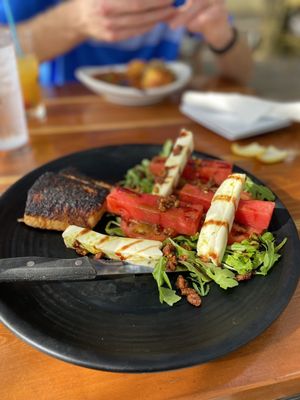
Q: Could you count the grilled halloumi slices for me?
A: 3